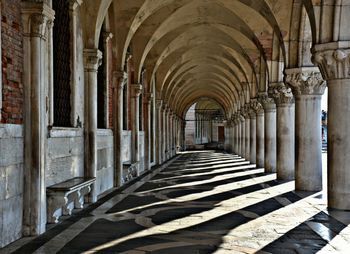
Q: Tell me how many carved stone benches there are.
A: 2